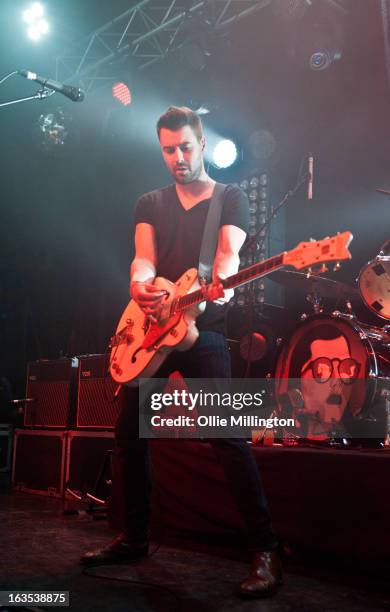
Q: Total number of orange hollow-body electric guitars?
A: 1